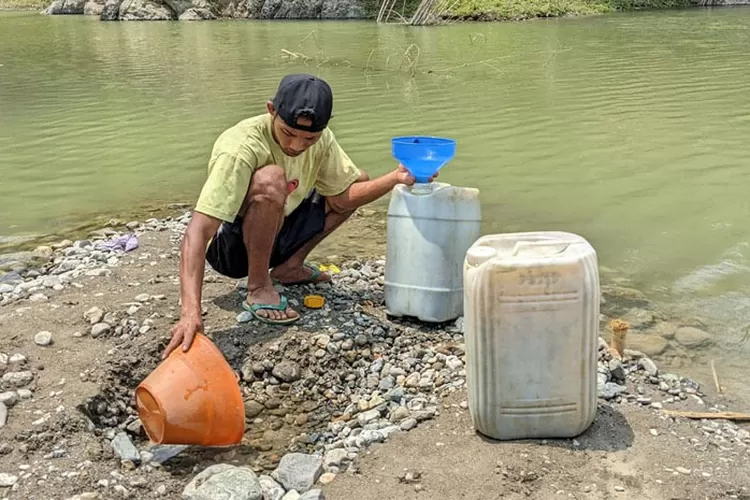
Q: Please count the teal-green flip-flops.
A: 2